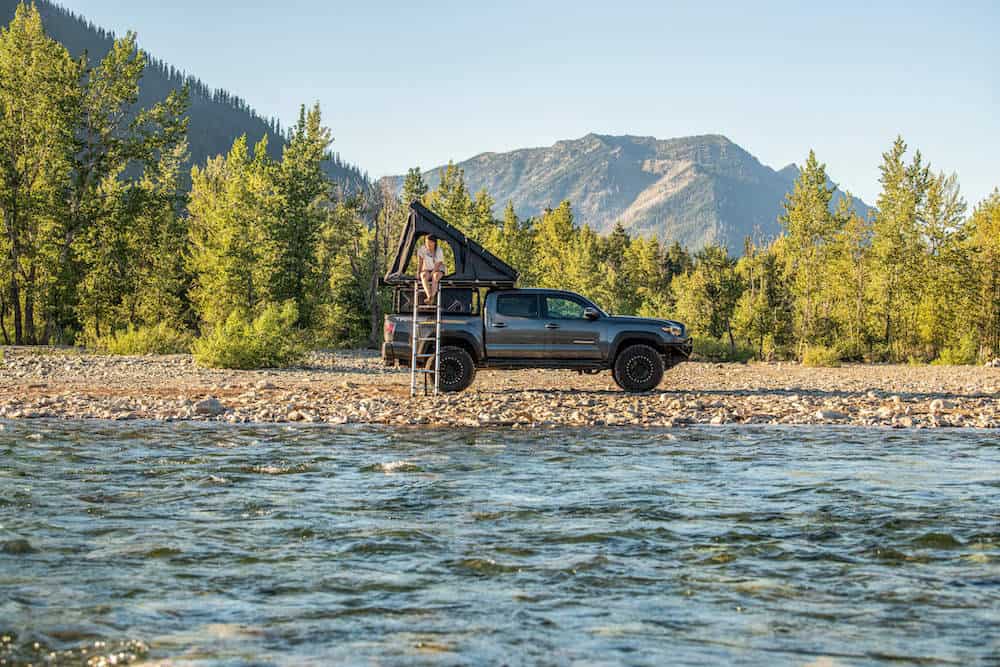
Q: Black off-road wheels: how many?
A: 2